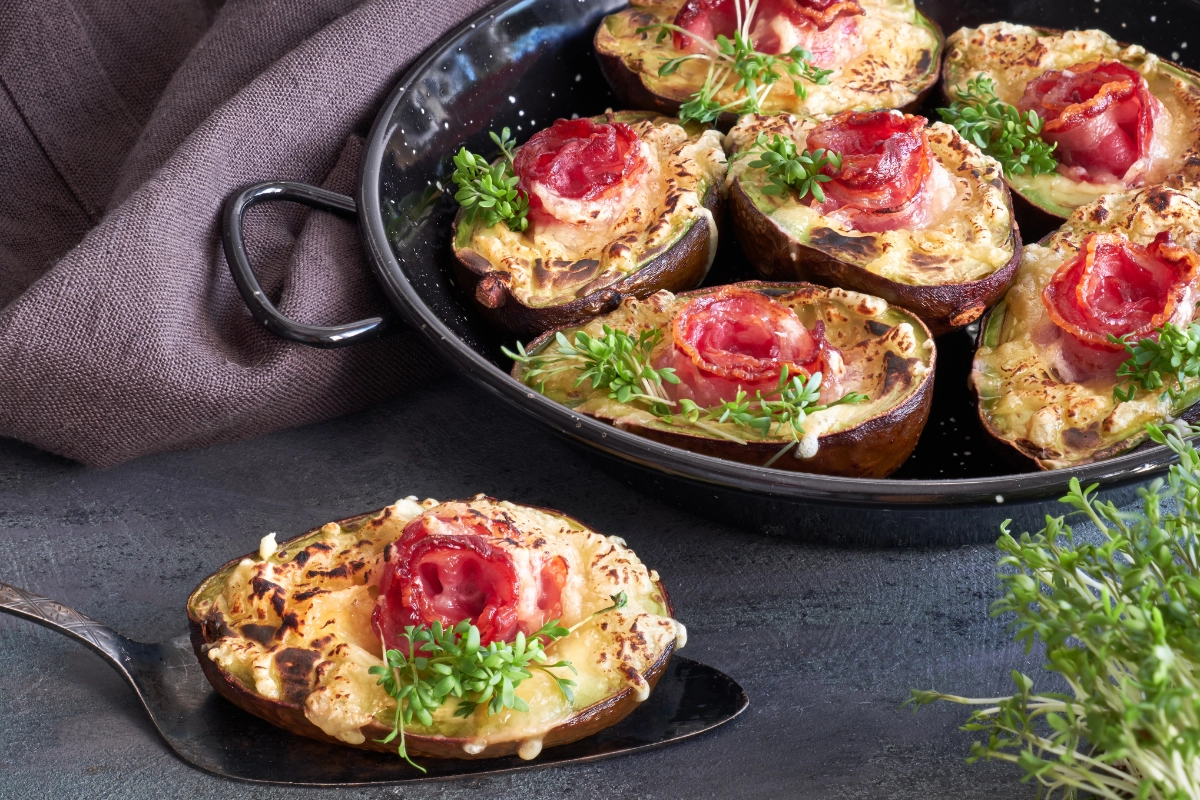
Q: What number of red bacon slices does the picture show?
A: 7